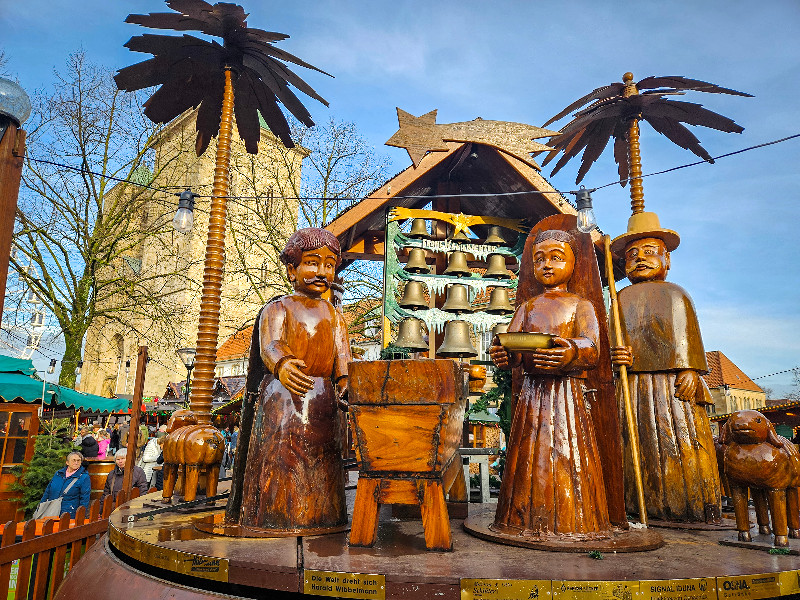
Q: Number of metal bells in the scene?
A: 12